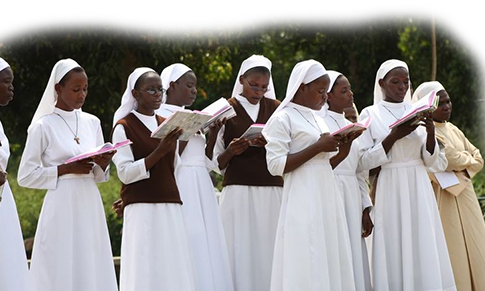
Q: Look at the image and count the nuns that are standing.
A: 9